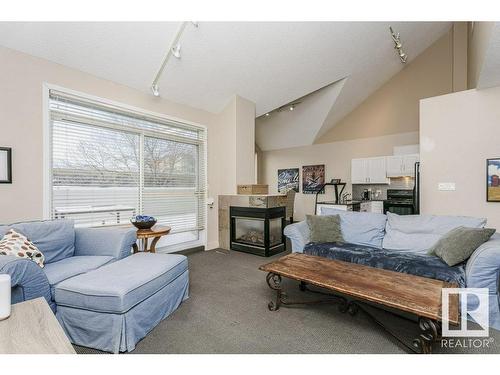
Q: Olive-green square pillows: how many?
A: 2